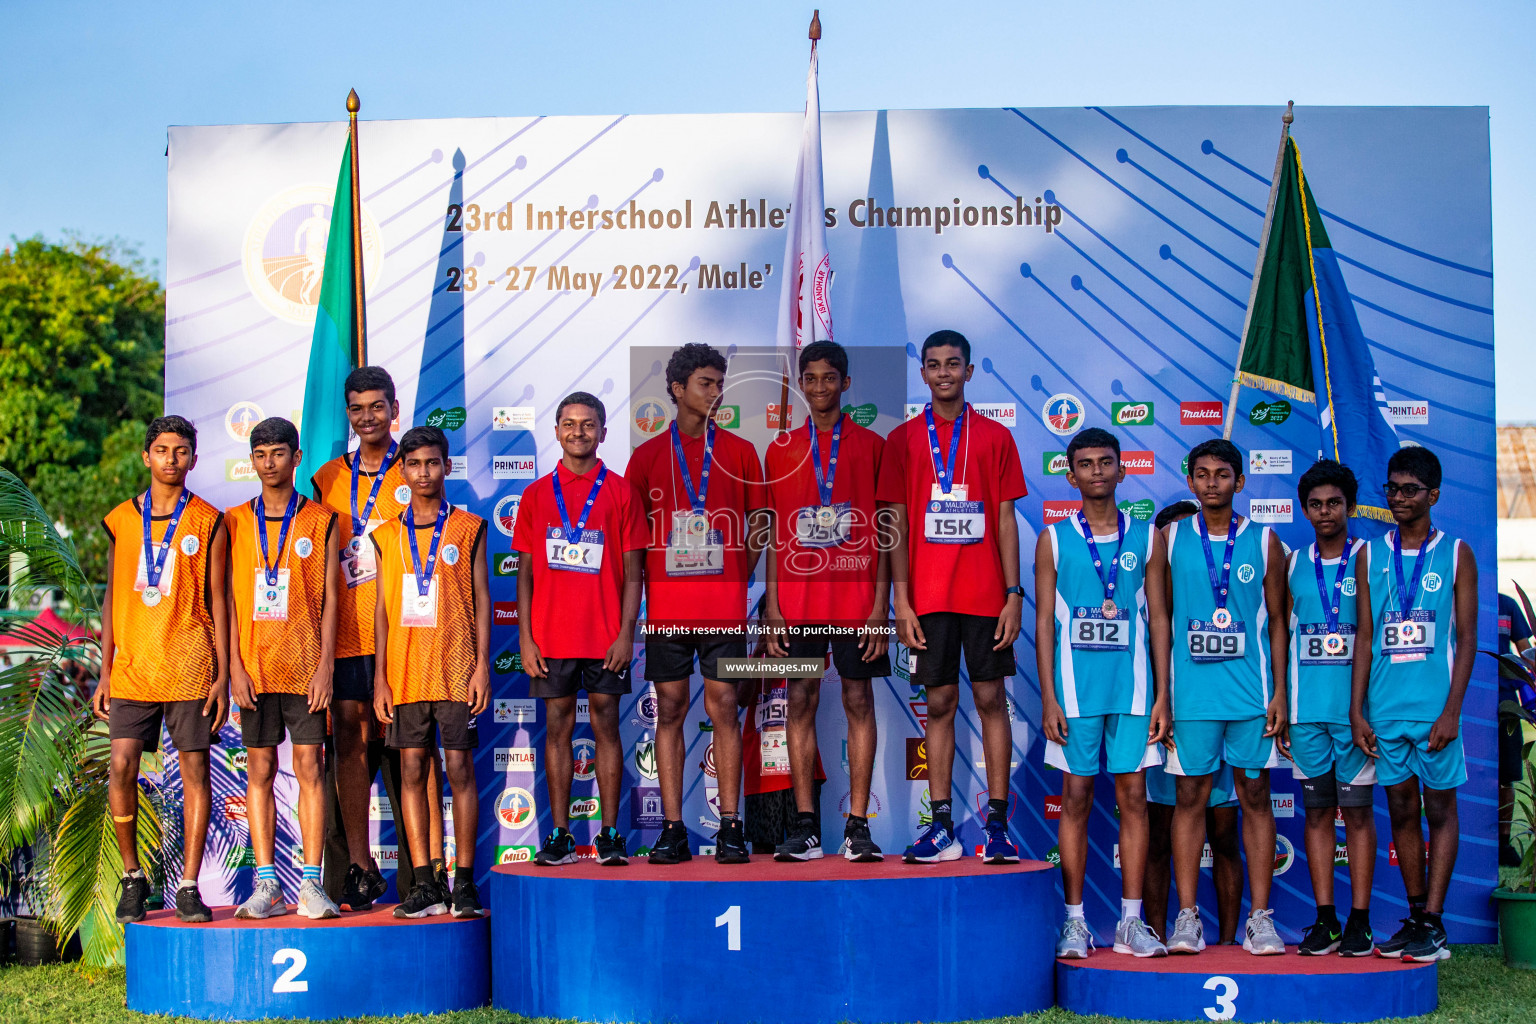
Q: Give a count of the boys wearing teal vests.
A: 4